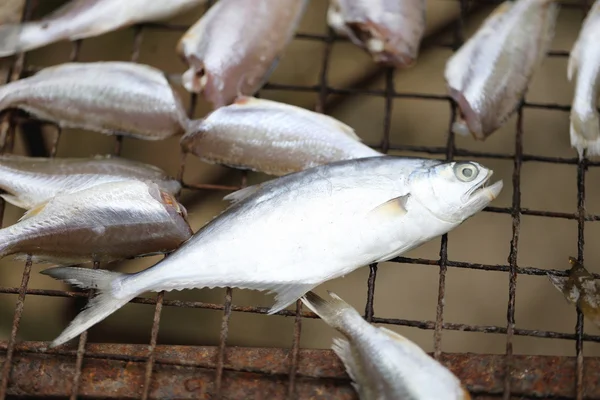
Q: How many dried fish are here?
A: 11